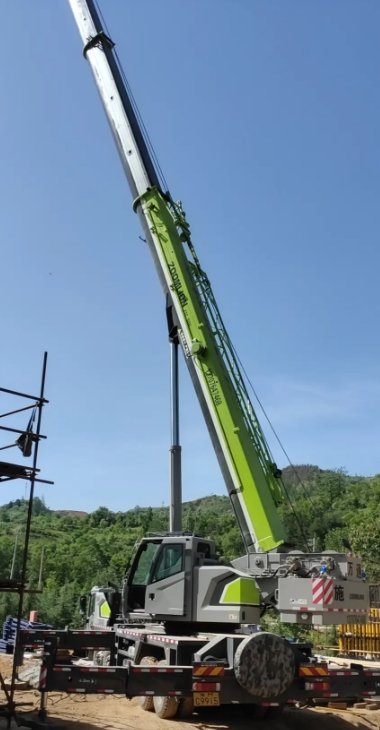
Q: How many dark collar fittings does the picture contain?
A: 1